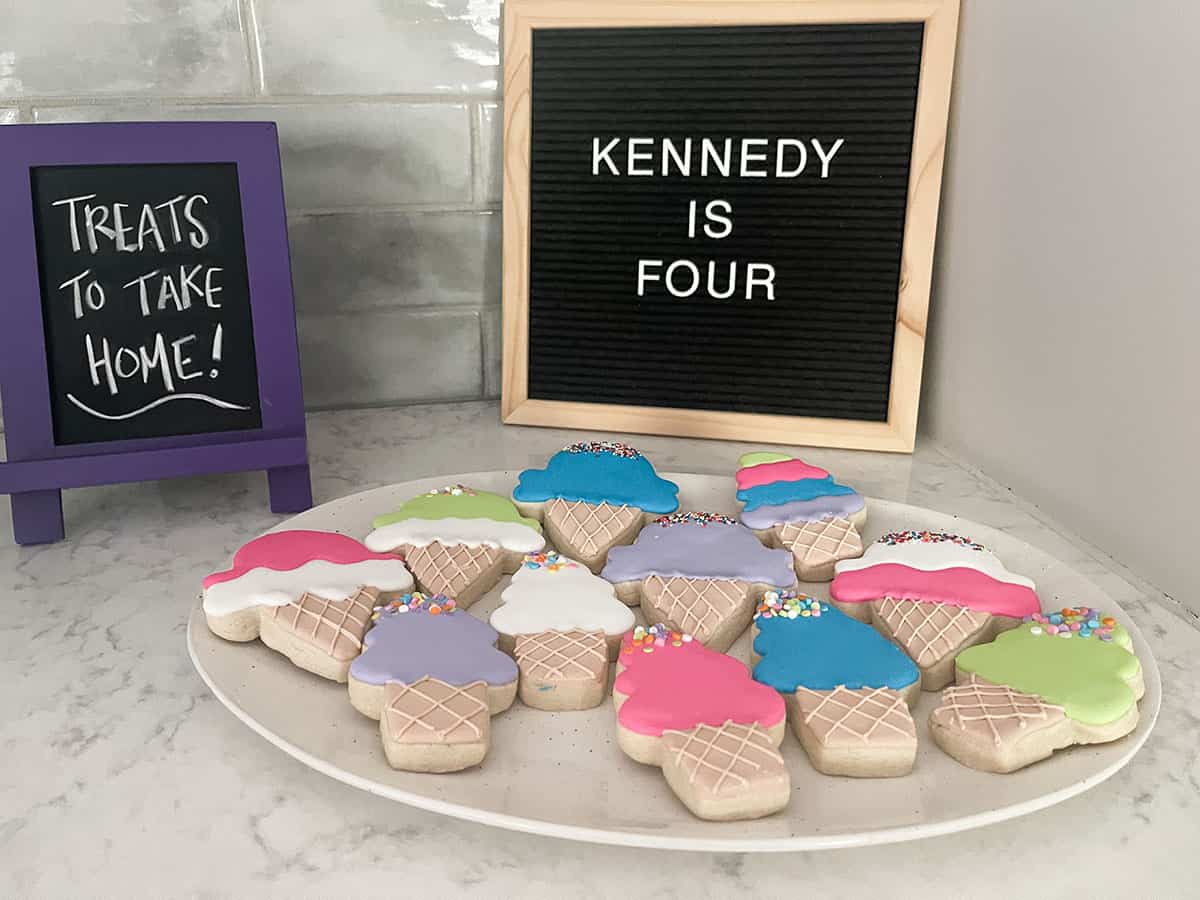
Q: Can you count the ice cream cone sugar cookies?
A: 11